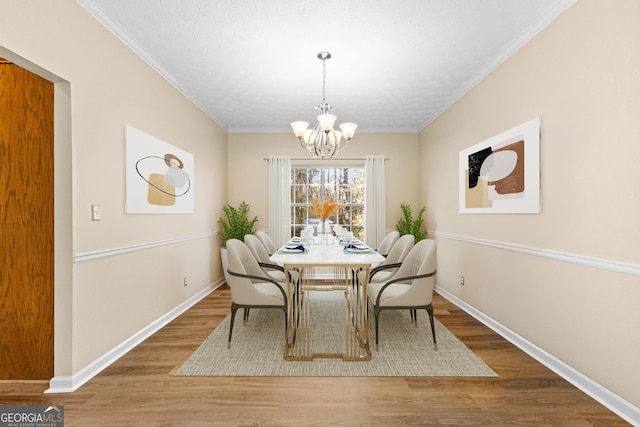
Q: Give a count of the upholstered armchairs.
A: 6